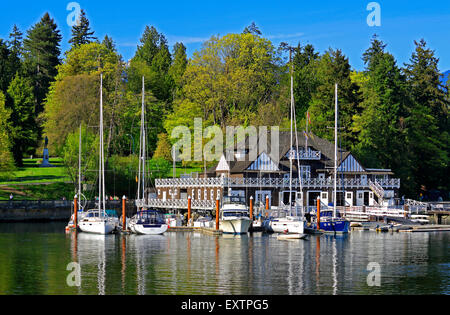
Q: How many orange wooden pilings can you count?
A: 7